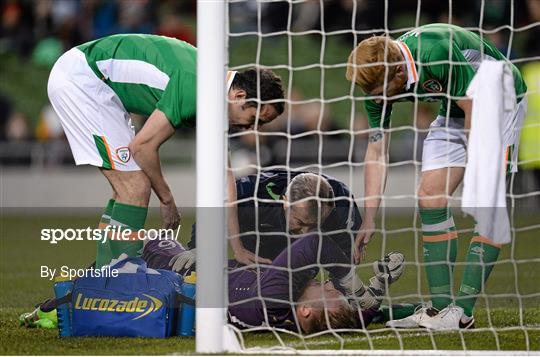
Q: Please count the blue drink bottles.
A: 2